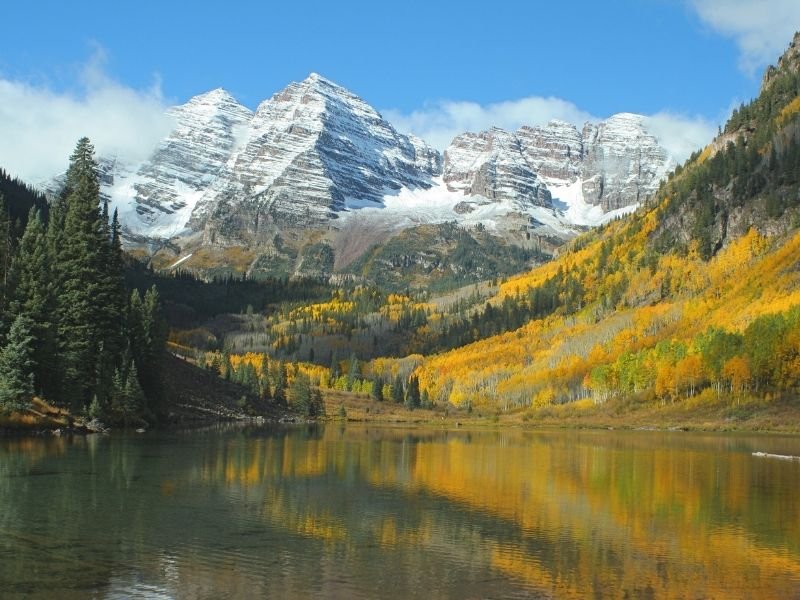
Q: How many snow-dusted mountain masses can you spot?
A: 3